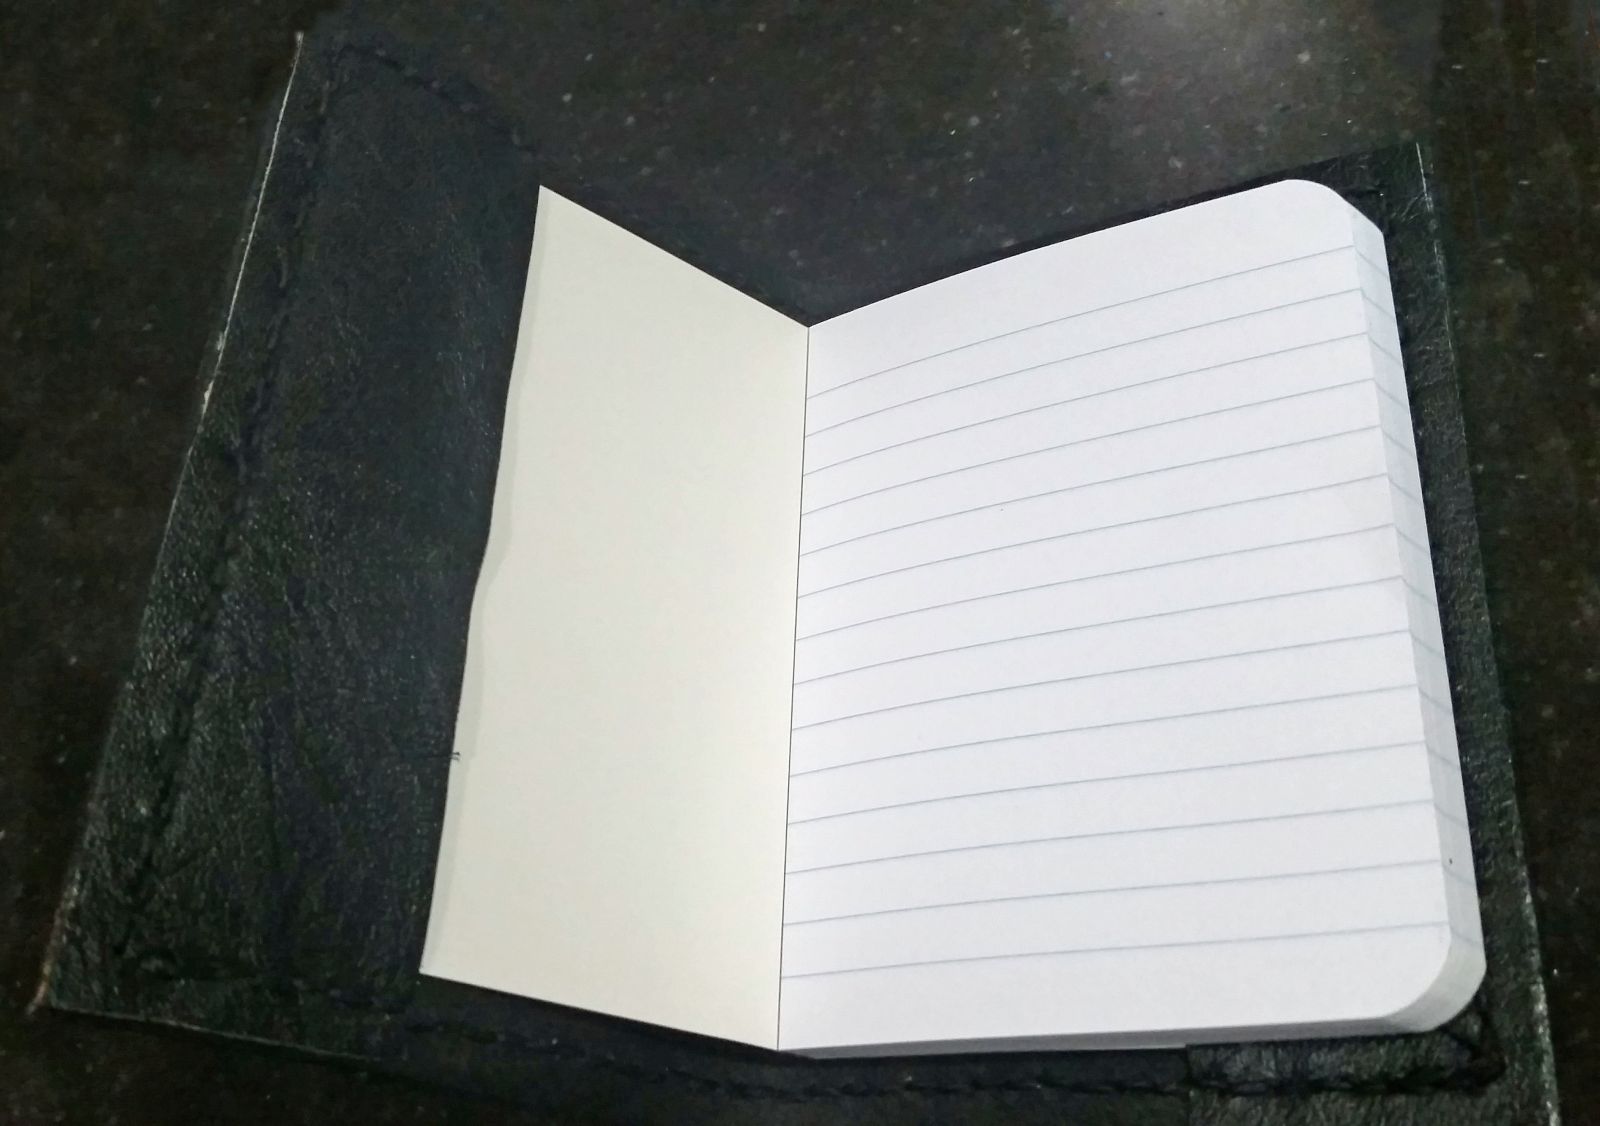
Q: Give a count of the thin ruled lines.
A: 14